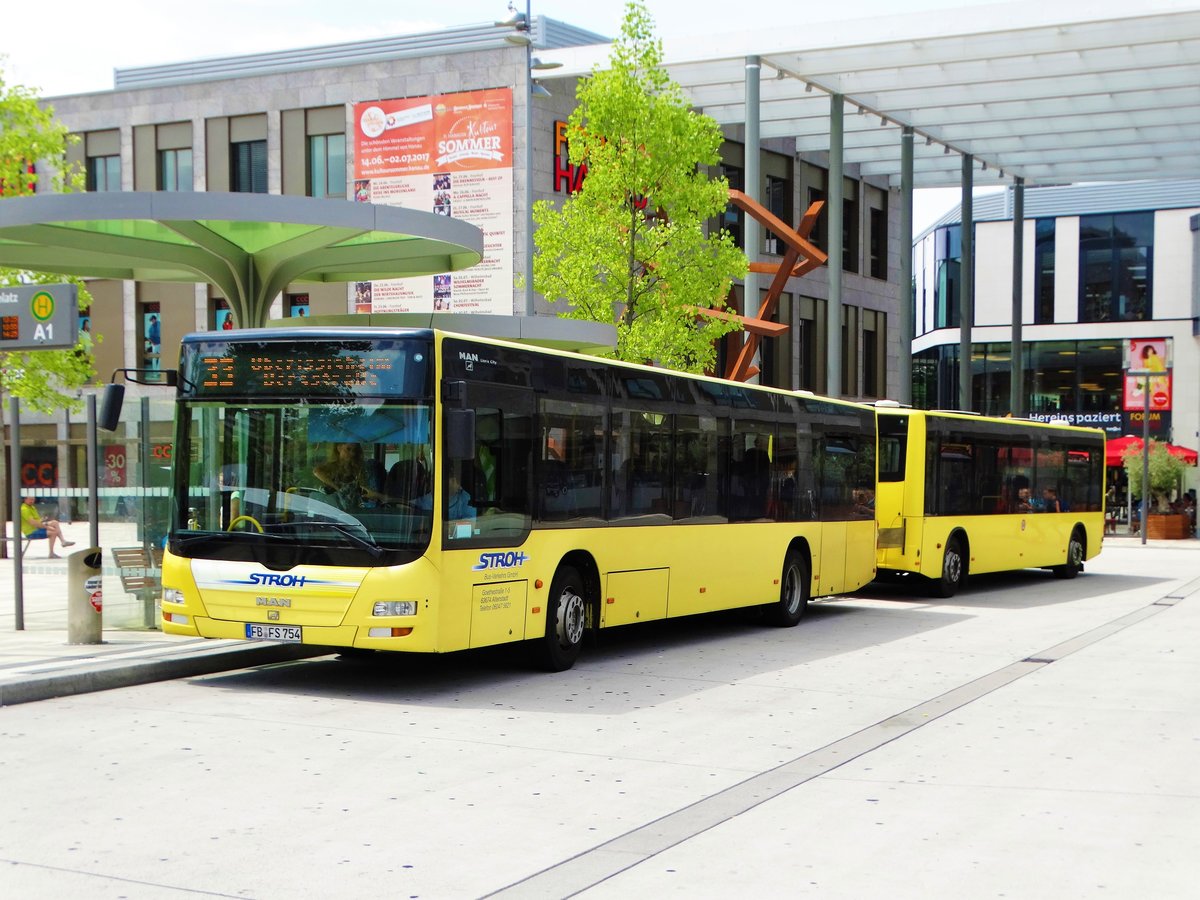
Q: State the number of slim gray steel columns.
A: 5